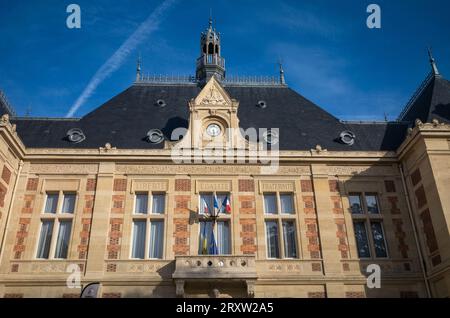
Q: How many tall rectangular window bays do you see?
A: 5